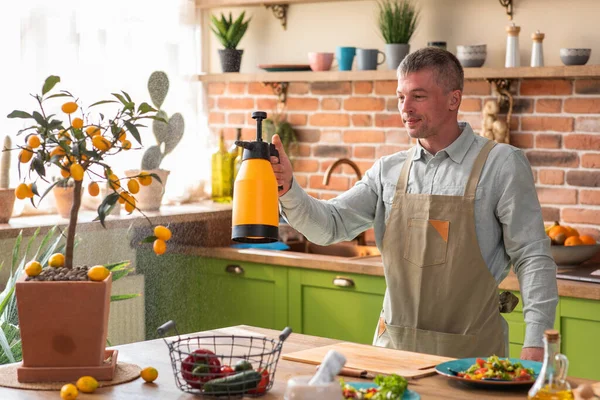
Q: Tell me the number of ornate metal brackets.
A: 4